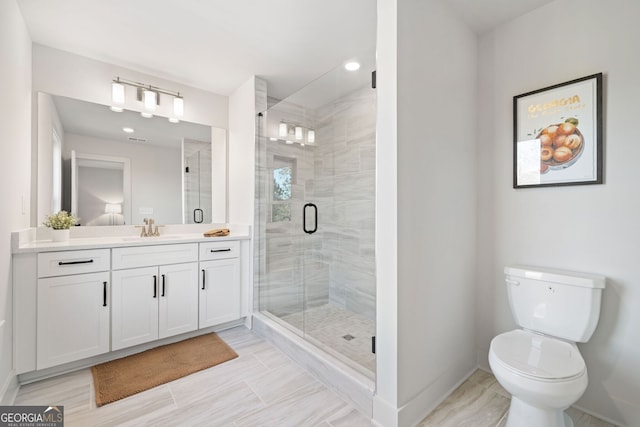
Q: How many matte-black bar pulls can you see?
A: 6